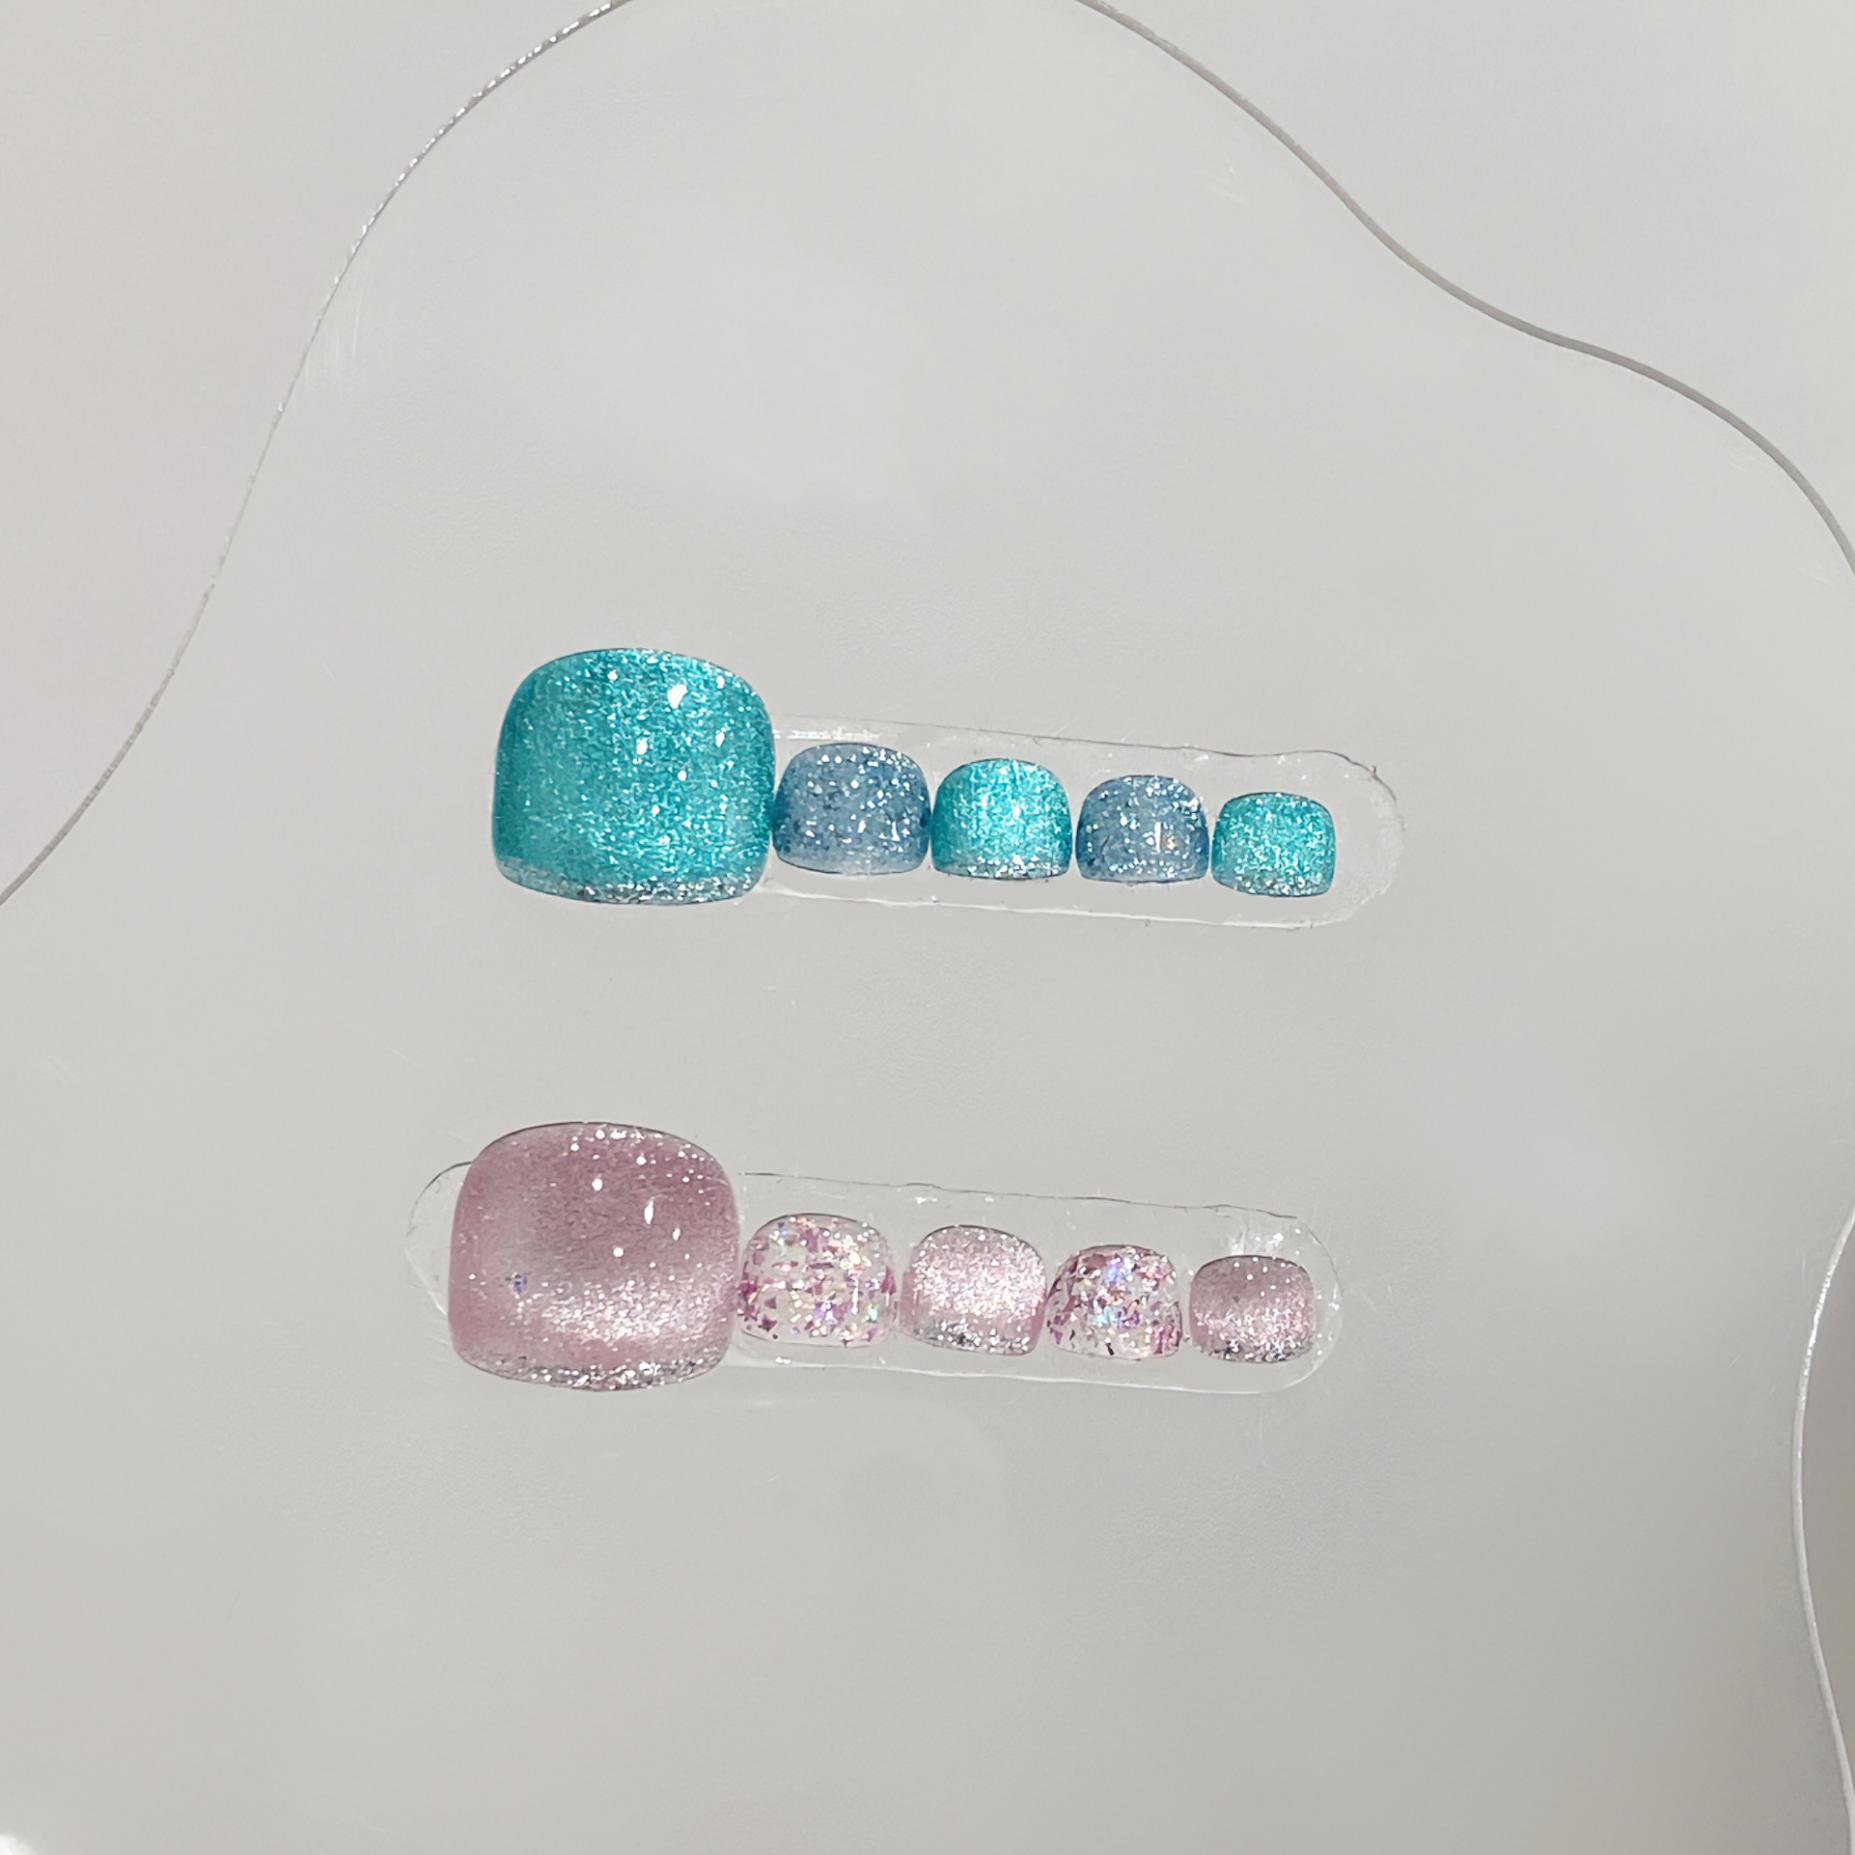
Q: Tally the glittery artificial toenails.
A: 10